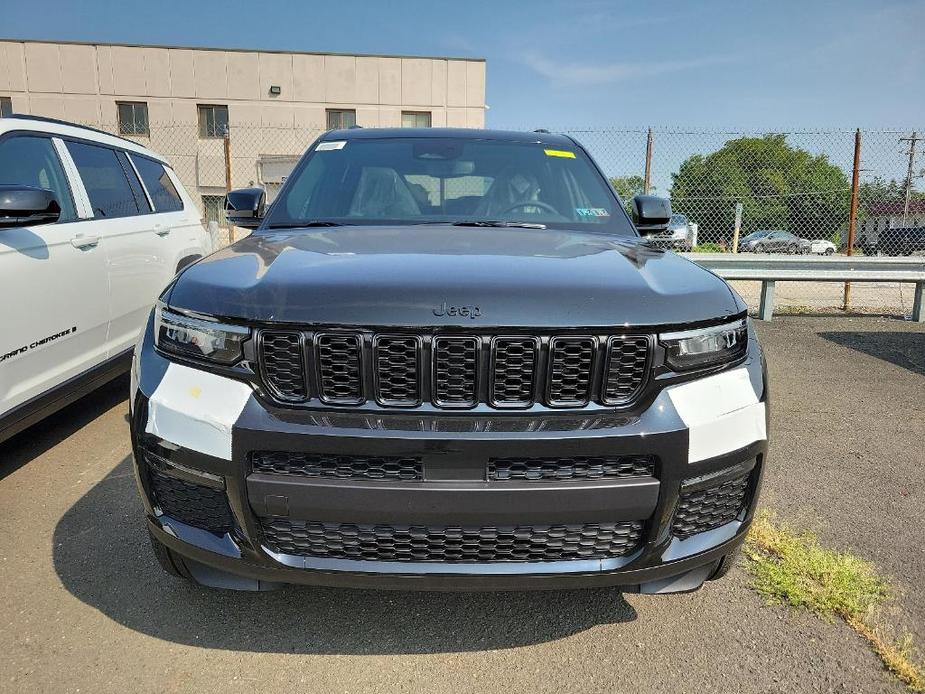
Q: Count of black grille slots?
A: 7